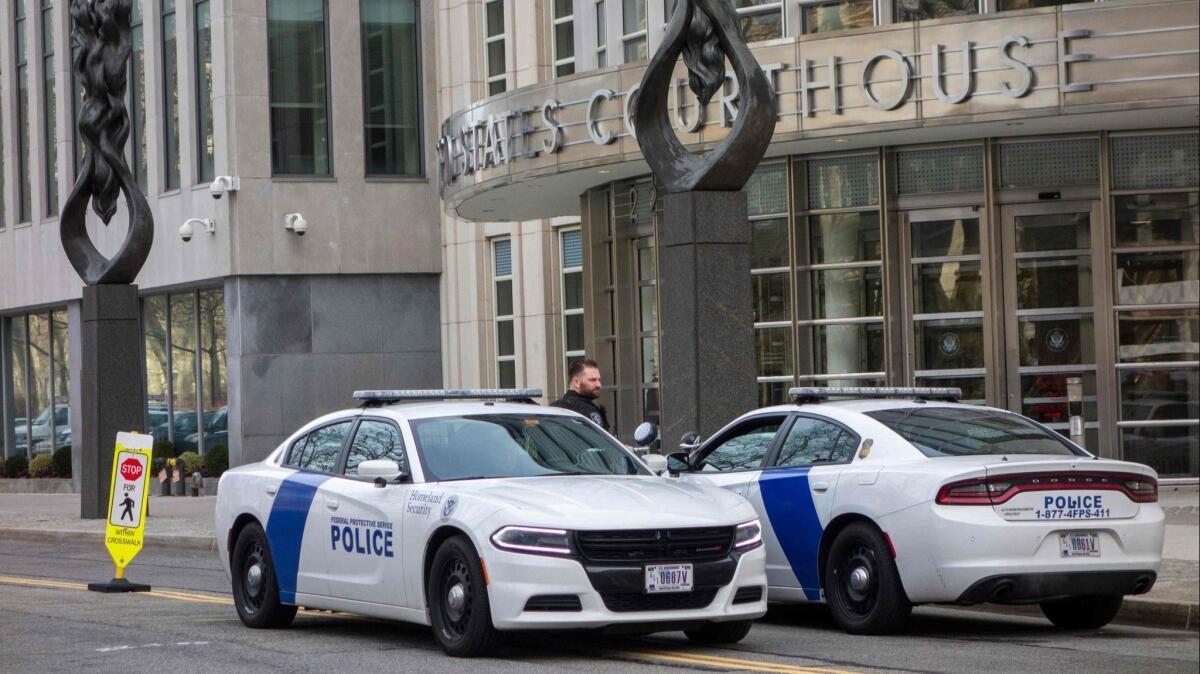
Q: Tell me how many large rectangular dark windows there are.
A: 2